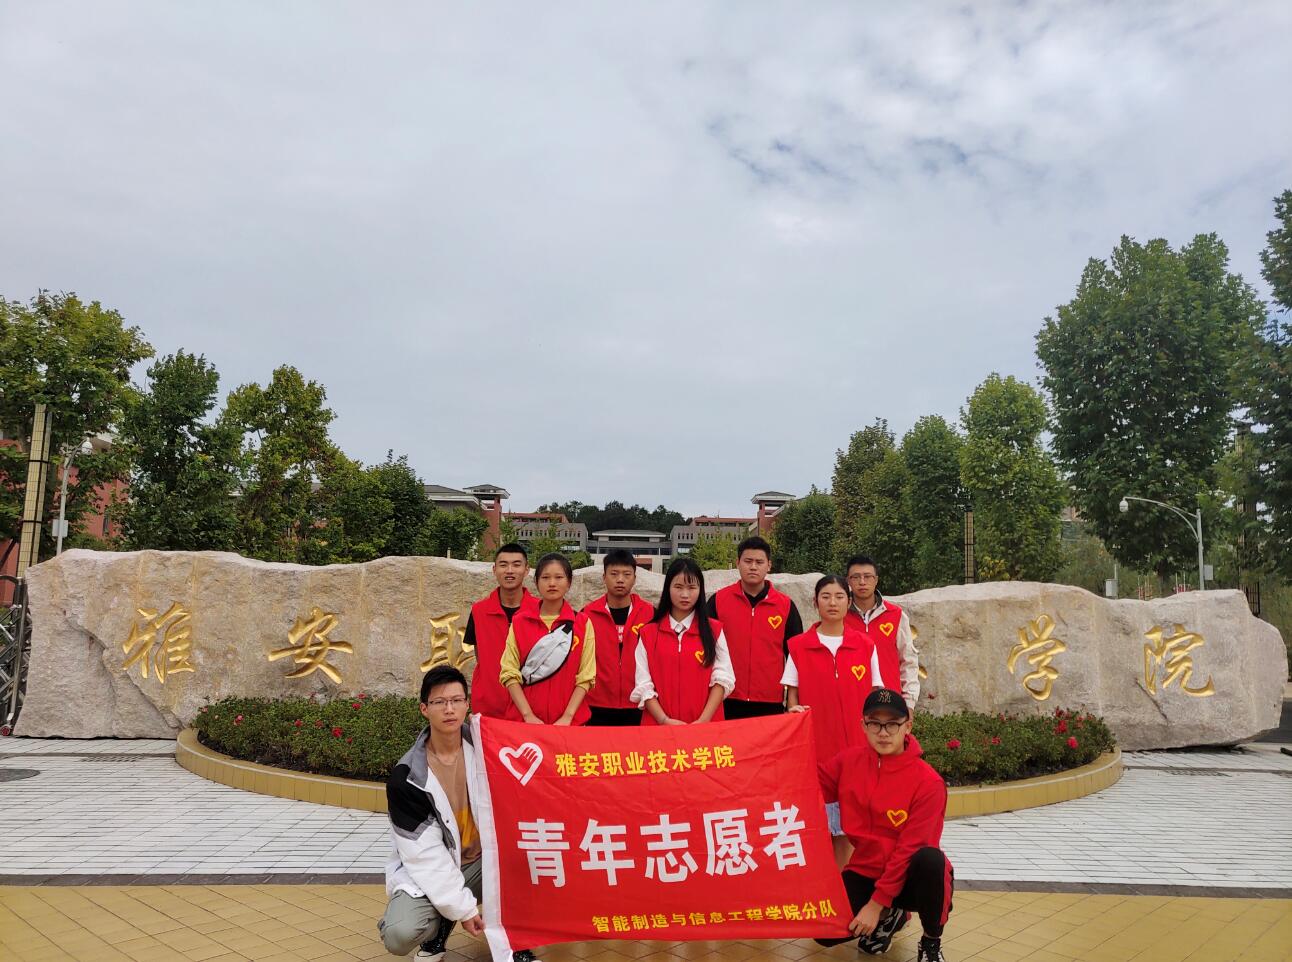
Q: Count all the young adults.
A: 9